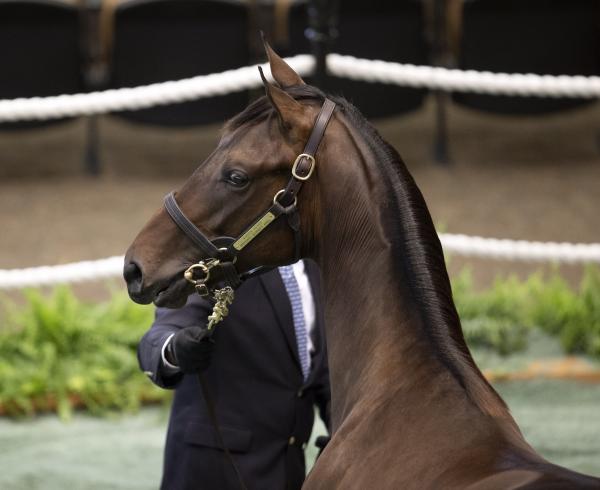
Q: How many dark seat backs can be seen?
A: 4